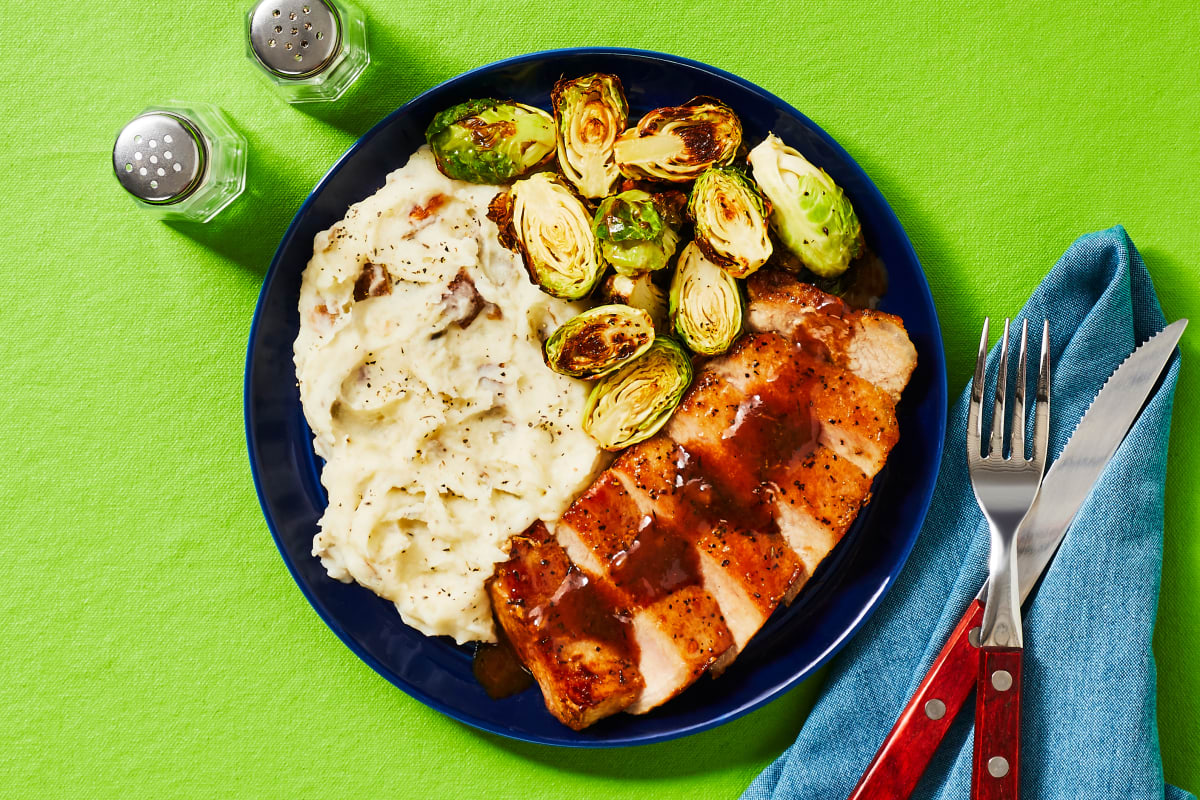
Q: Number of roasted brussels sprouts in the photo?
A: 11